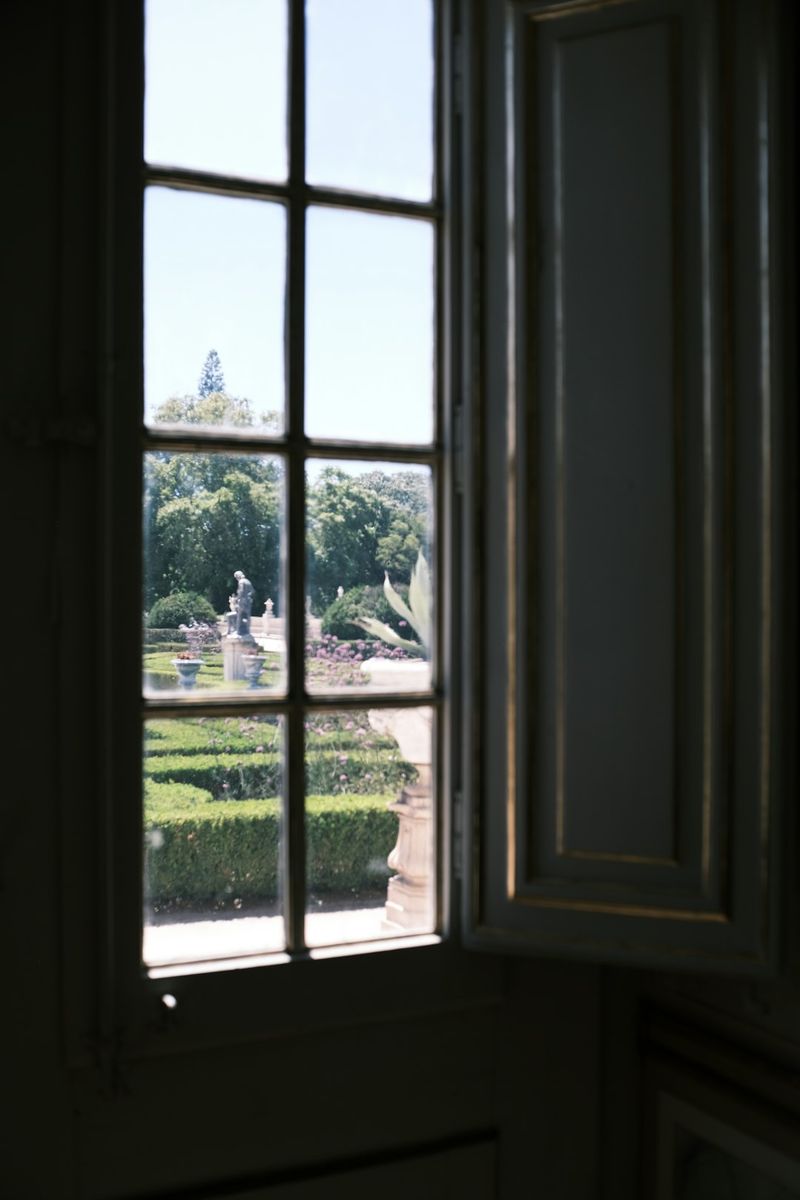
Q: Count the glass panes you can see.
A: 8